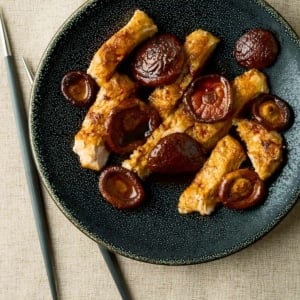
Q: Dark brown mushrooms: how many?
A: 9